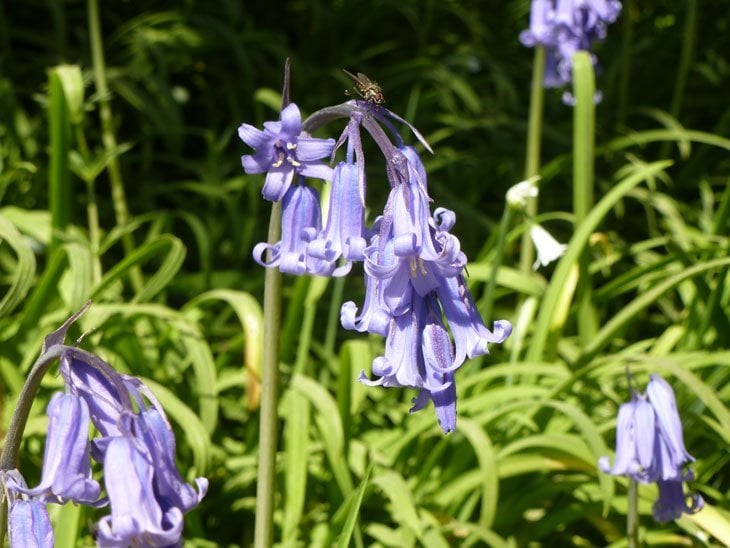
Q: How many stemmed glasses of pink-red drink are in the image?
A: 0